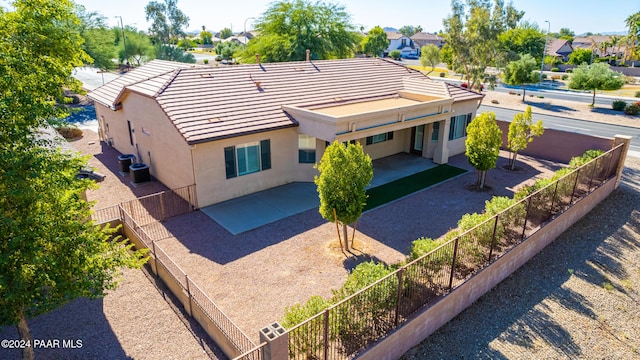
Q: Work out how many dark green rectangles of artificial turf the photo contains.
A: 1